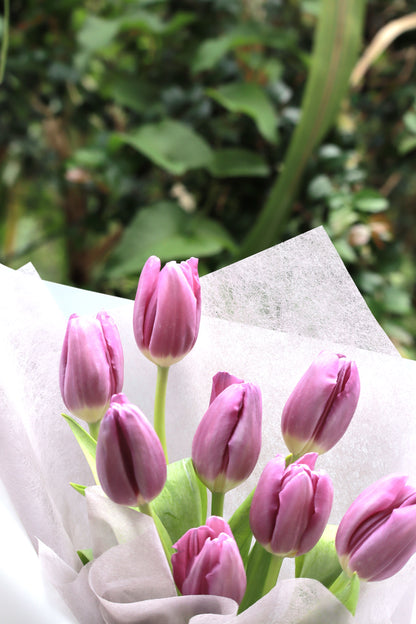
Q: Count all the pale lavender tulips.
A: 8